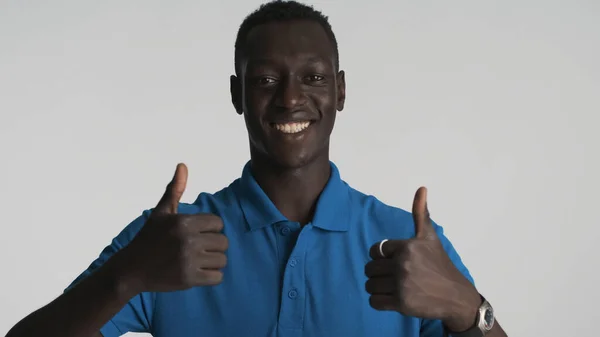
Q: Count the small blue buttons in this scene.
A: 3